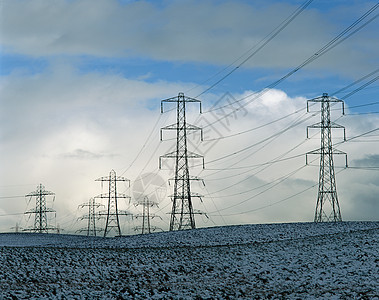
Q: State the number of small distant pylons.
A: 4